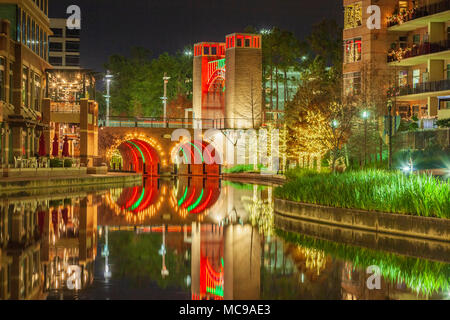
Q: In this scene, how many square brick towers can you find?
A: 2